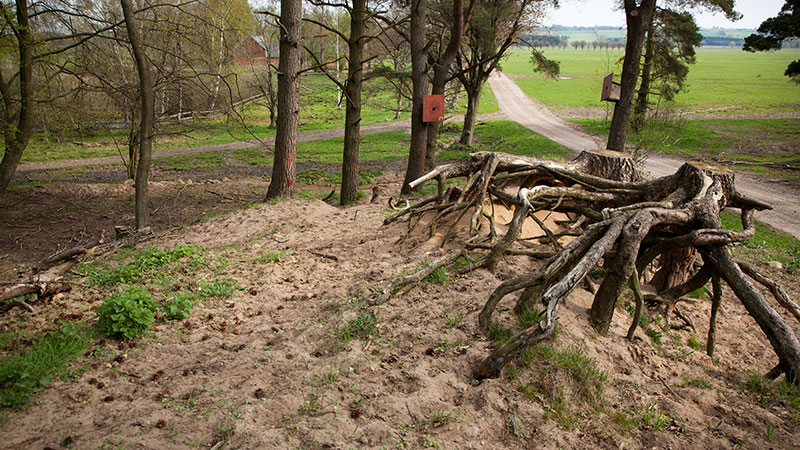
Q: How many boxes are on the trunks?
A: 2